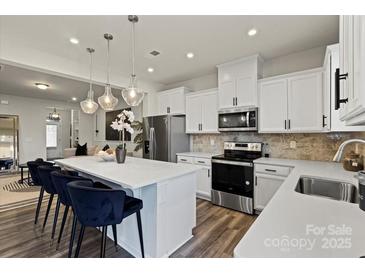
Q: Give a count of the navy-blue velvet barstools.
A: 4